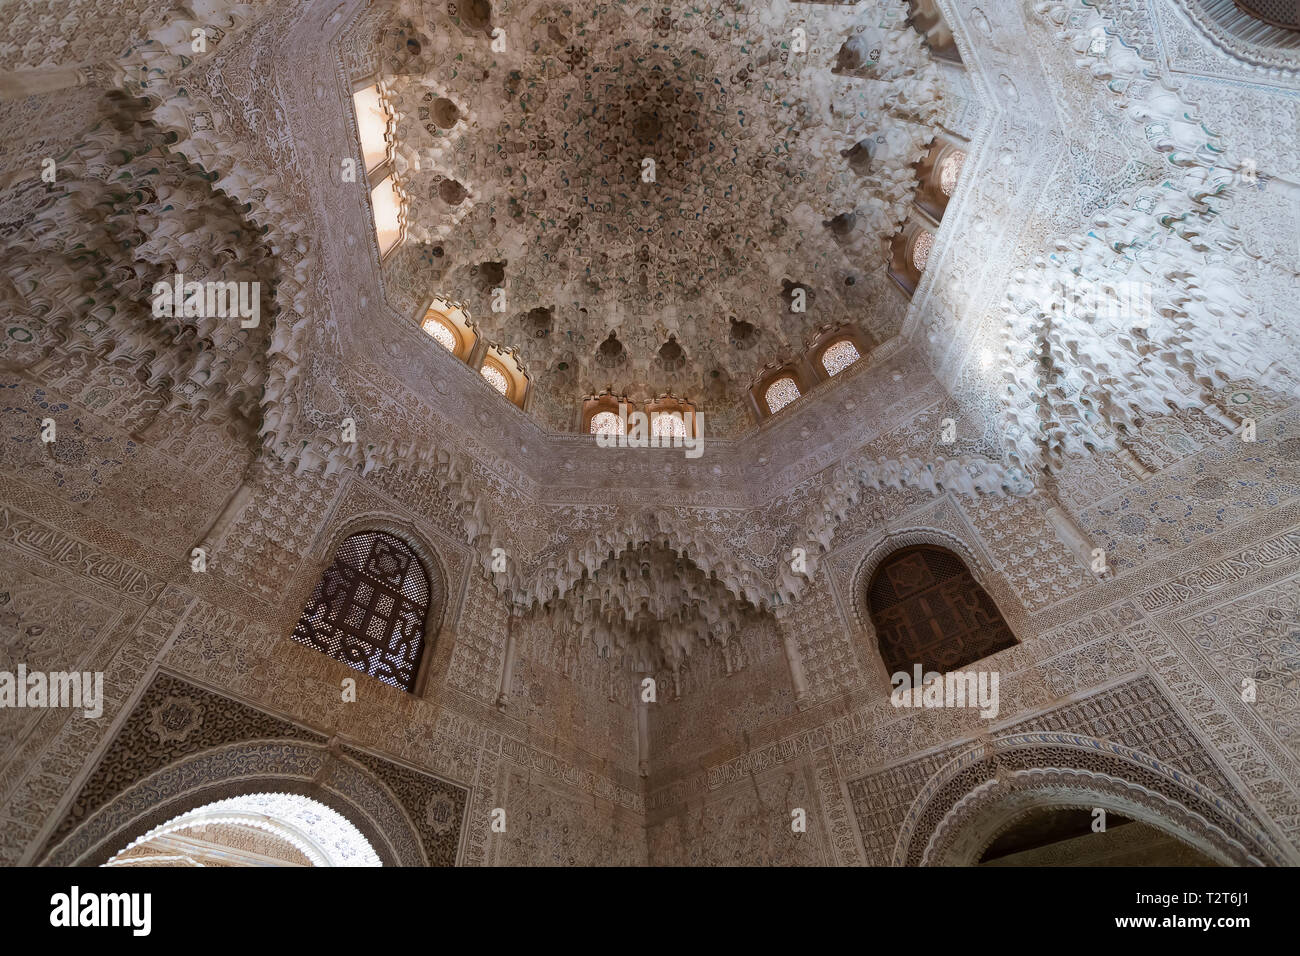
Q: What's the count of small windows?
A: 10